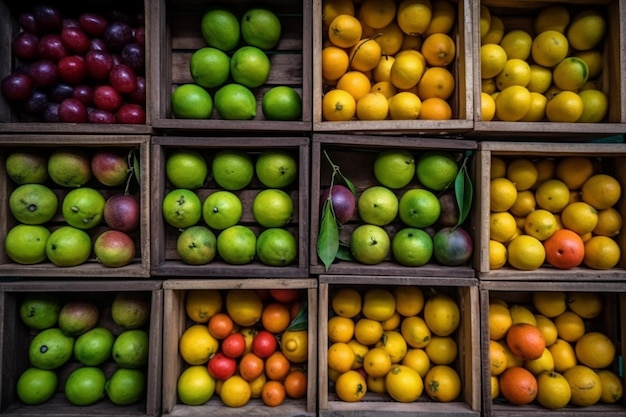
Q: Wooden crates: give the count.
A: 12